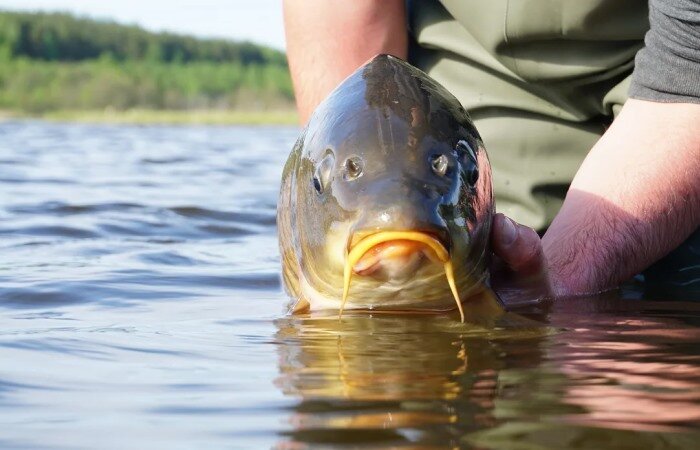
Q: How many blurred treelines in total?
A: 1